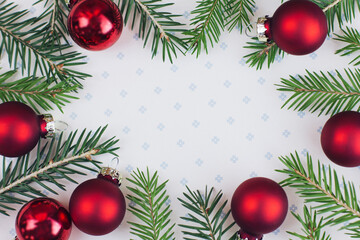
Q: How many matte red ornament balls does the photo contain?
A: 5